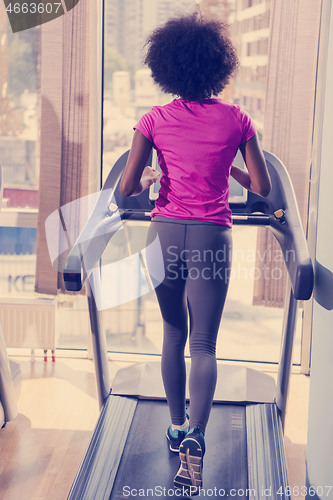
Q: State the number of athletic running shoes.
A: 2